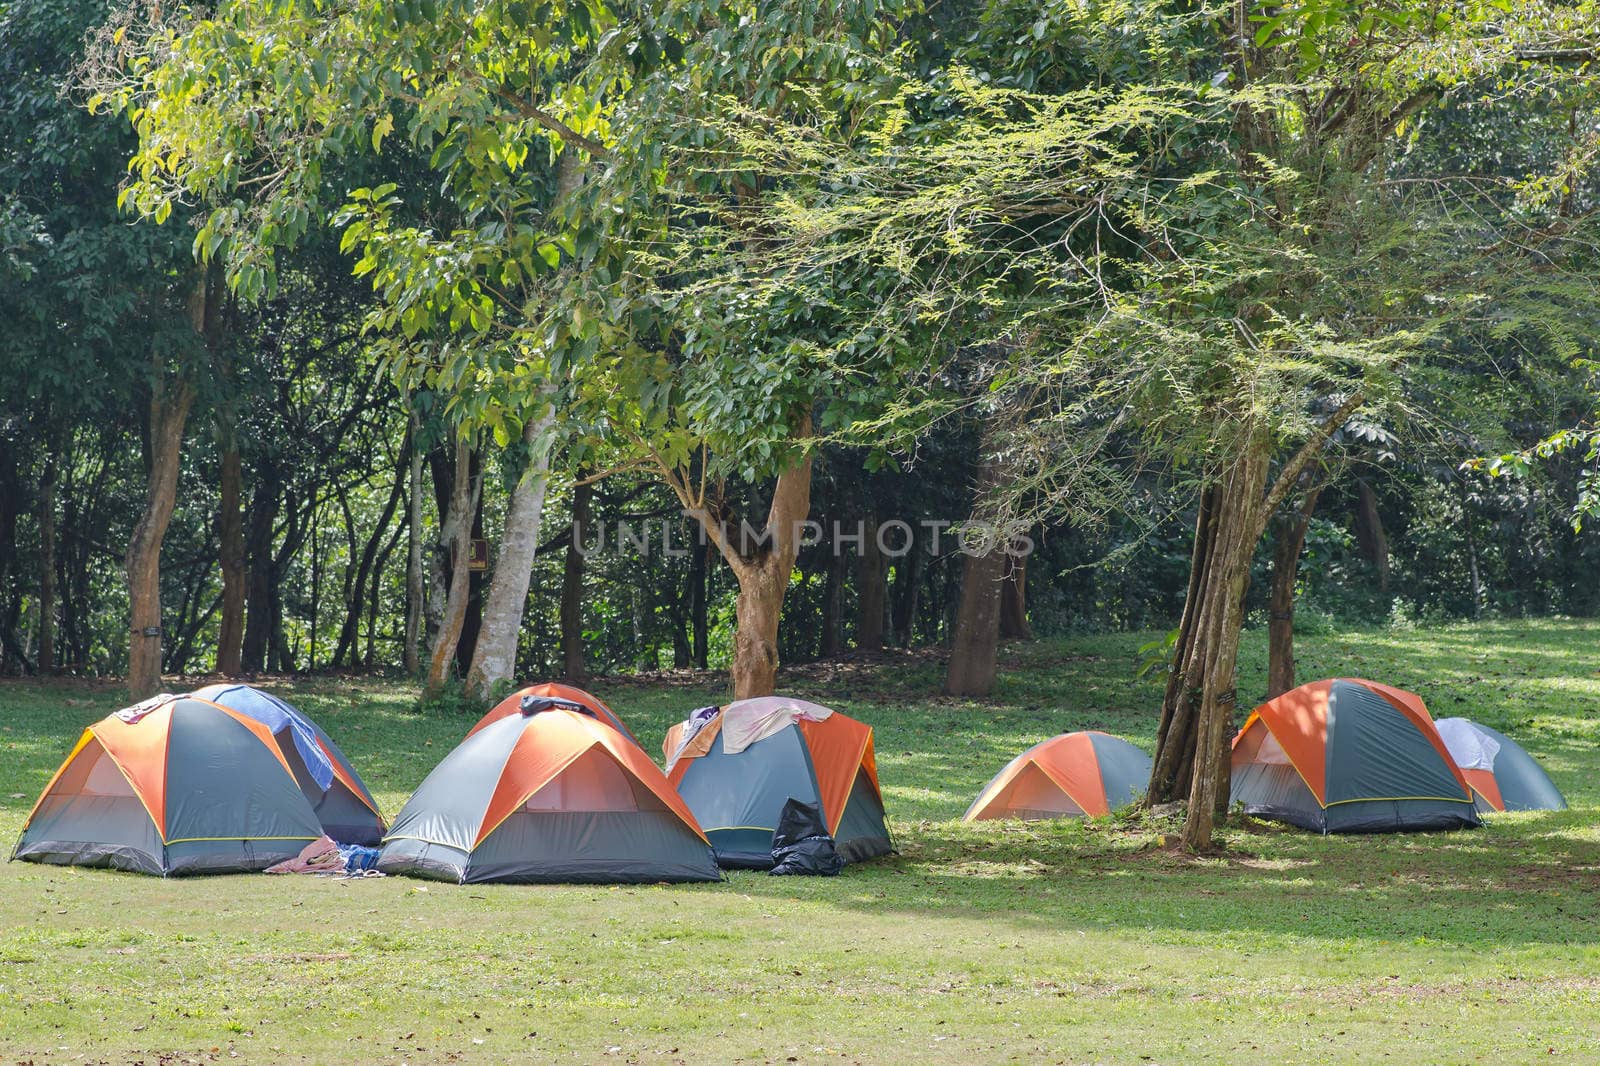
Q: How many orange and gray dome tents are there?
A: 8